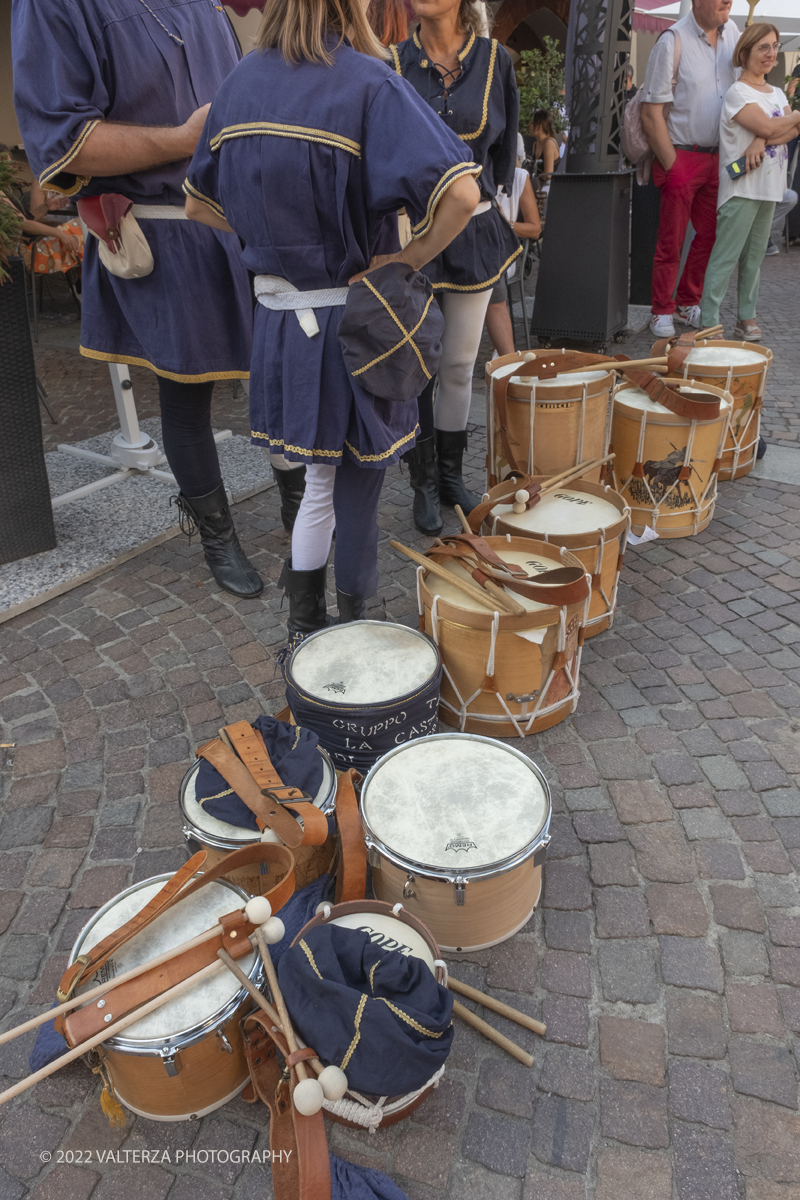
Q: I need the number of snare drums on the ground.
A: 10